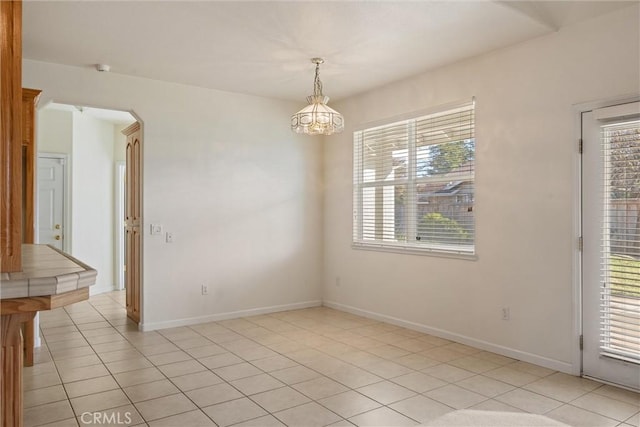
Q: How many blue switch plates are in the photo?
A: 0